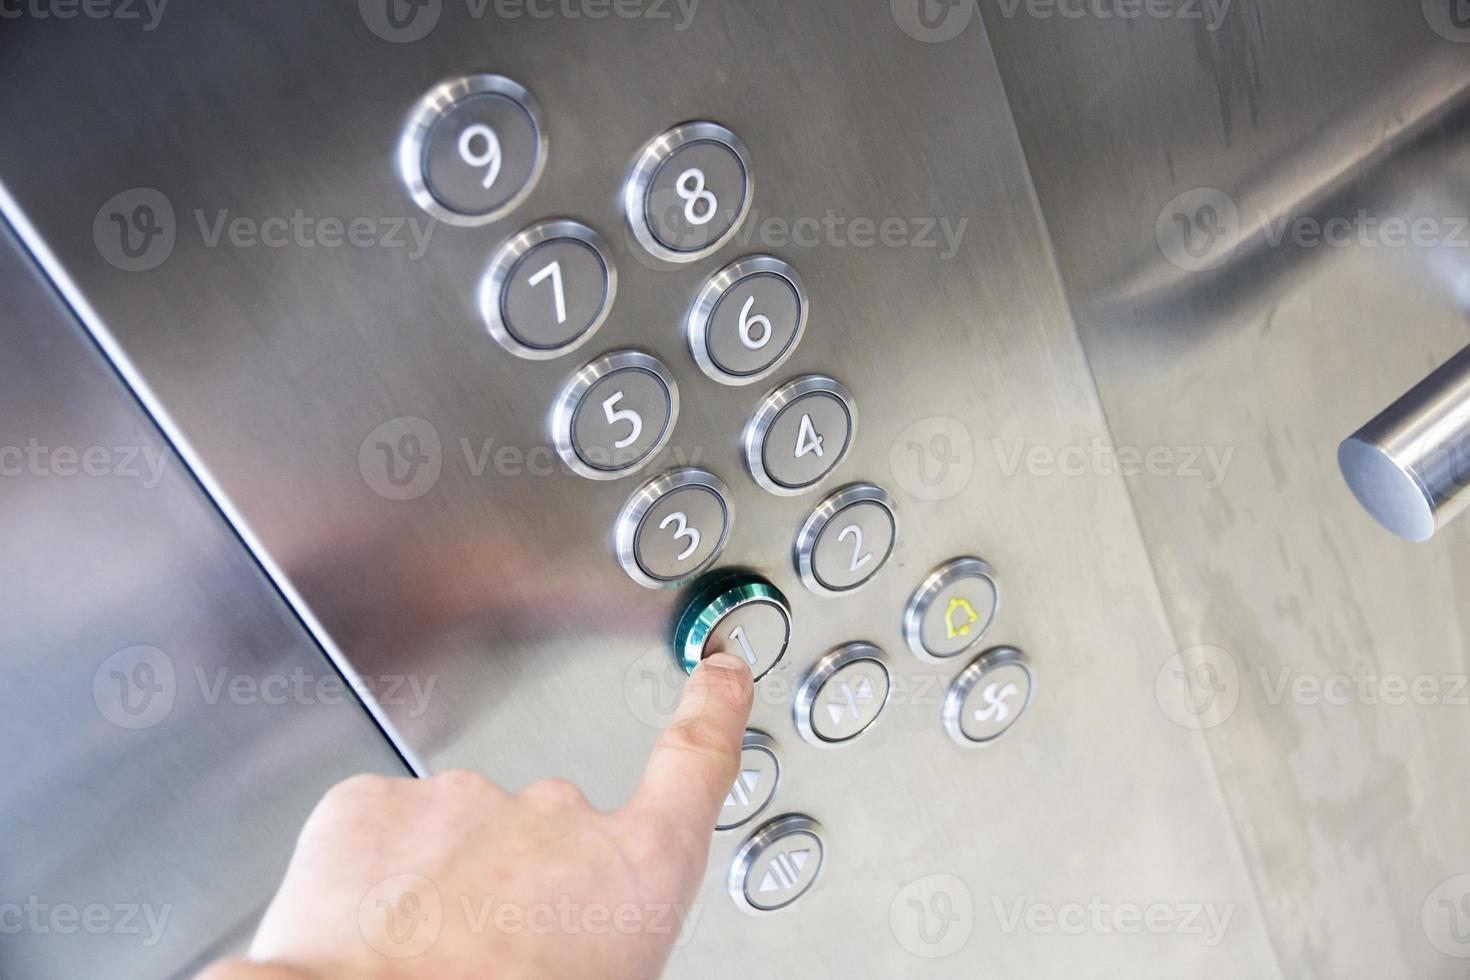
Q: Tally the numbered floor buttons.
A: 9